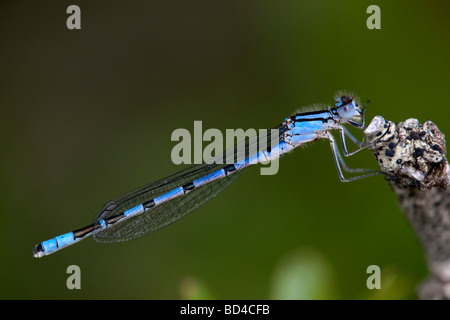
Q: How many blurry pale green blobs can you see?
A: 2